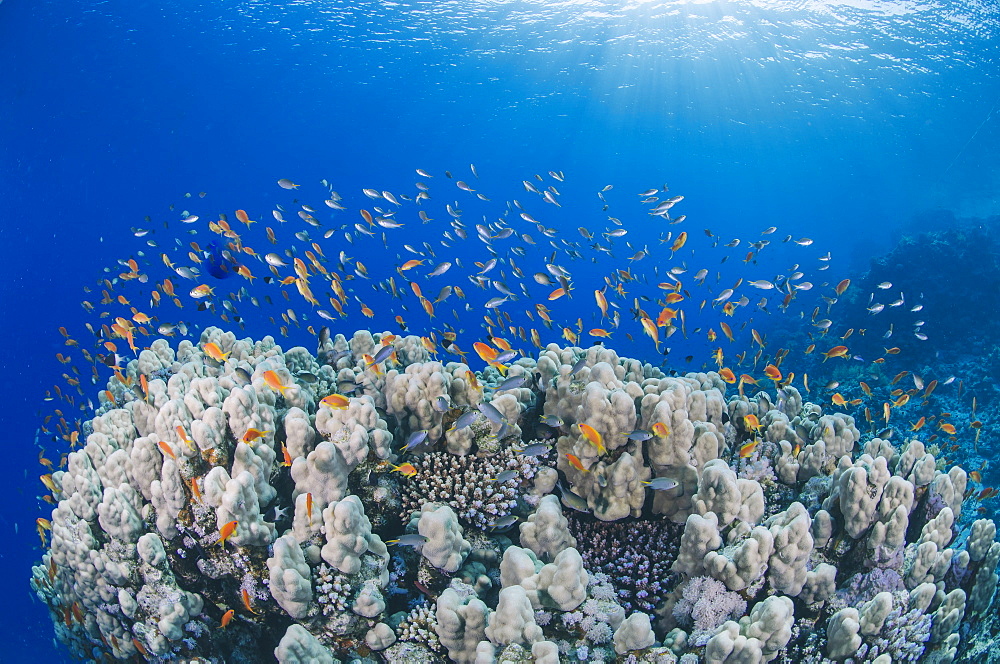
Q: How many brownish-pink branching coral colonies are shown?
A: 2